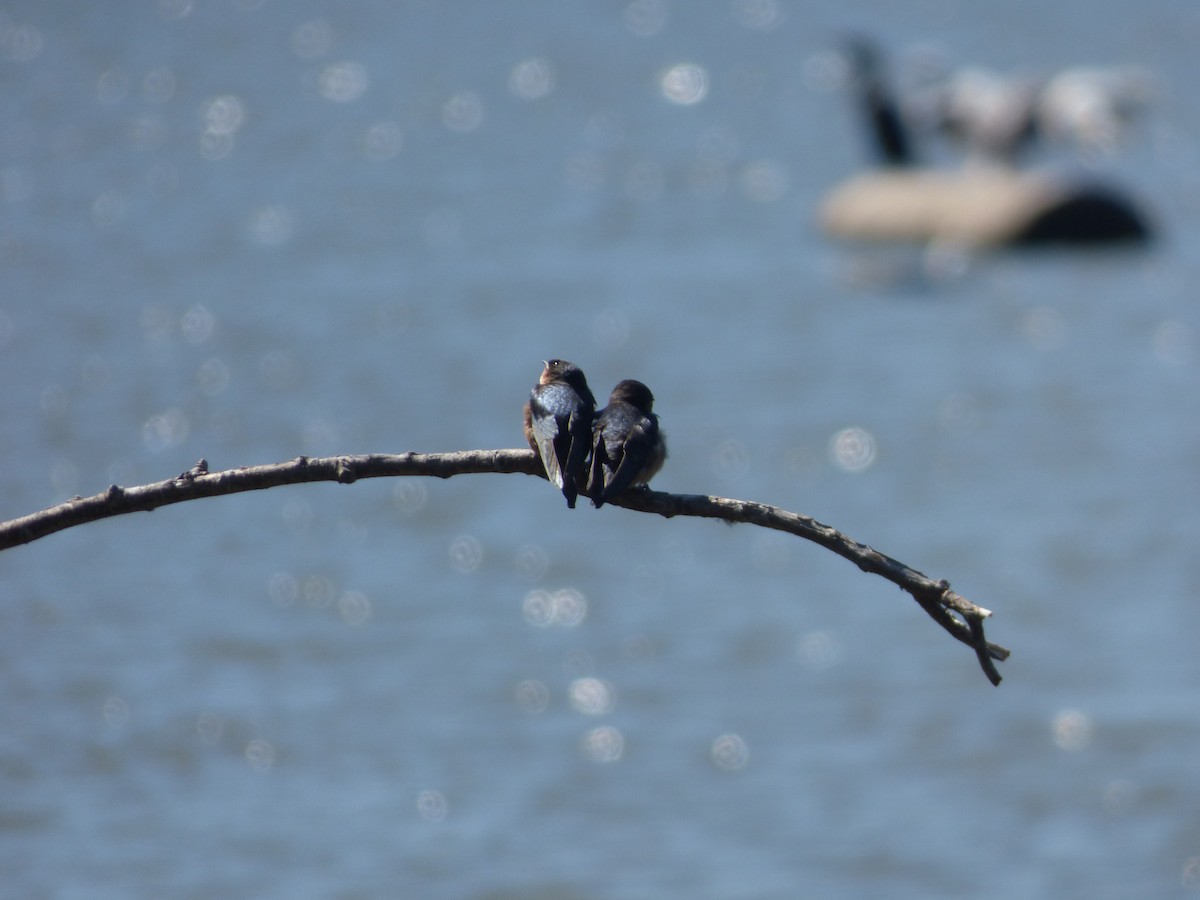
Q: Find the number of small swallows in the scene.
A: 2